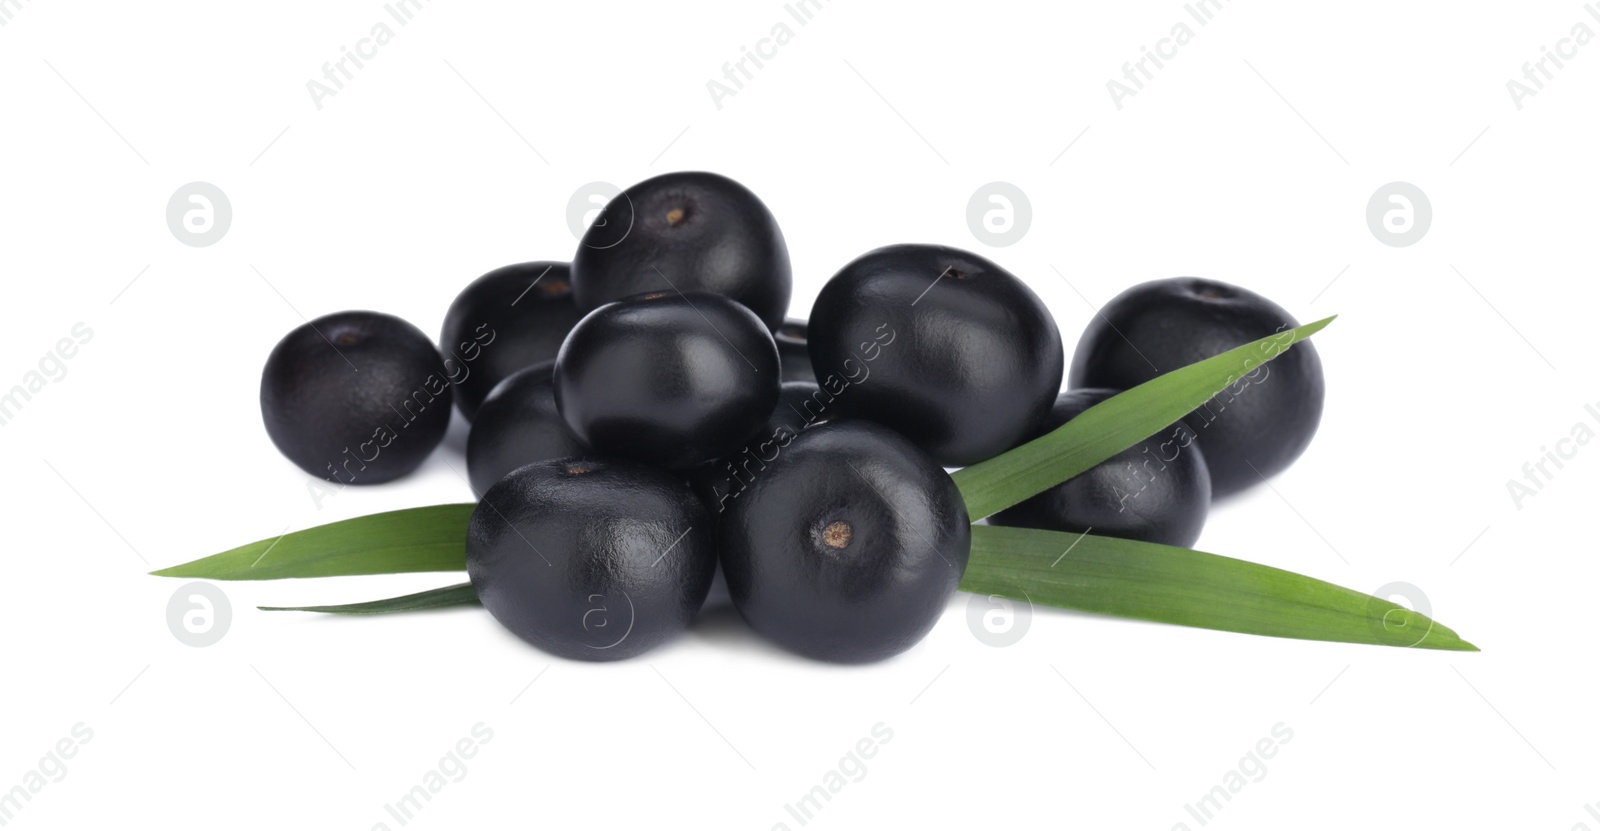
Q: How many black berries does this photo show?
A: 12